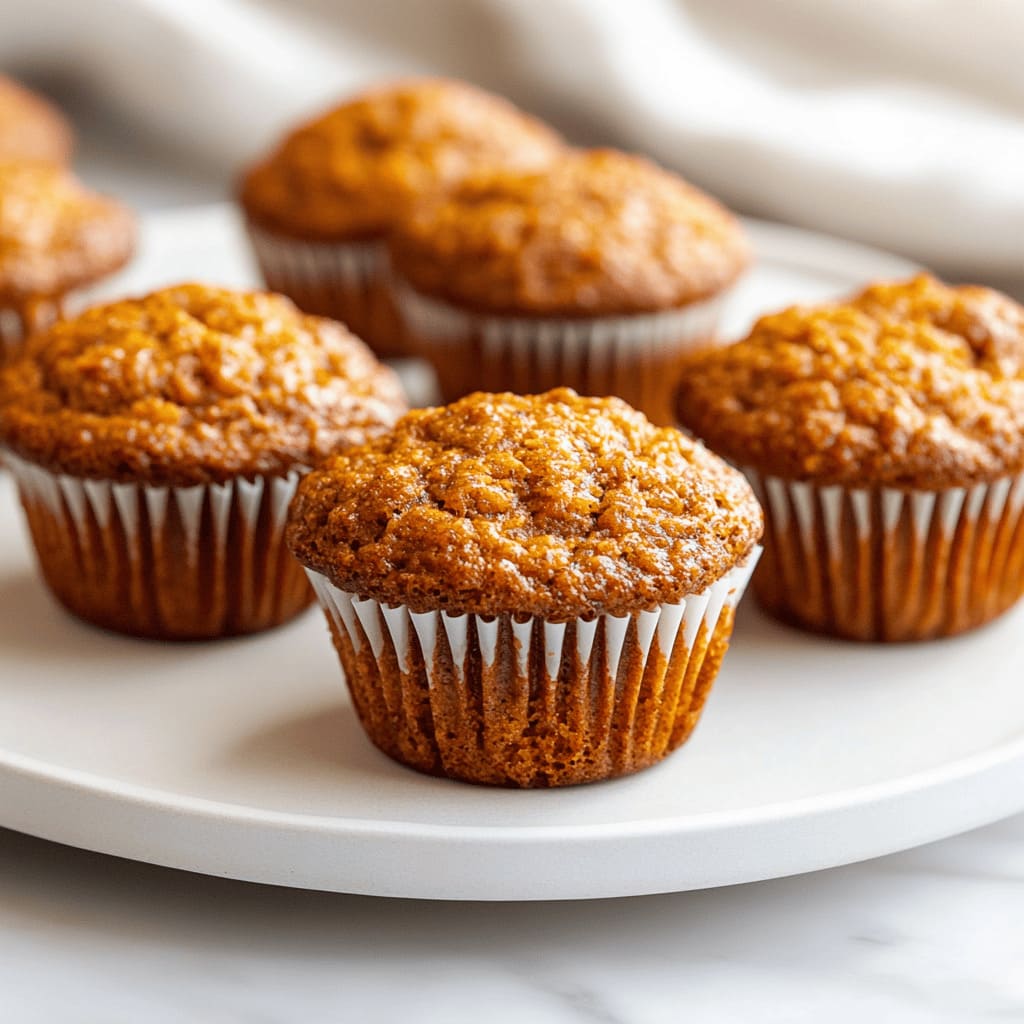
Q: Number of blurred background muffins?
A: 4